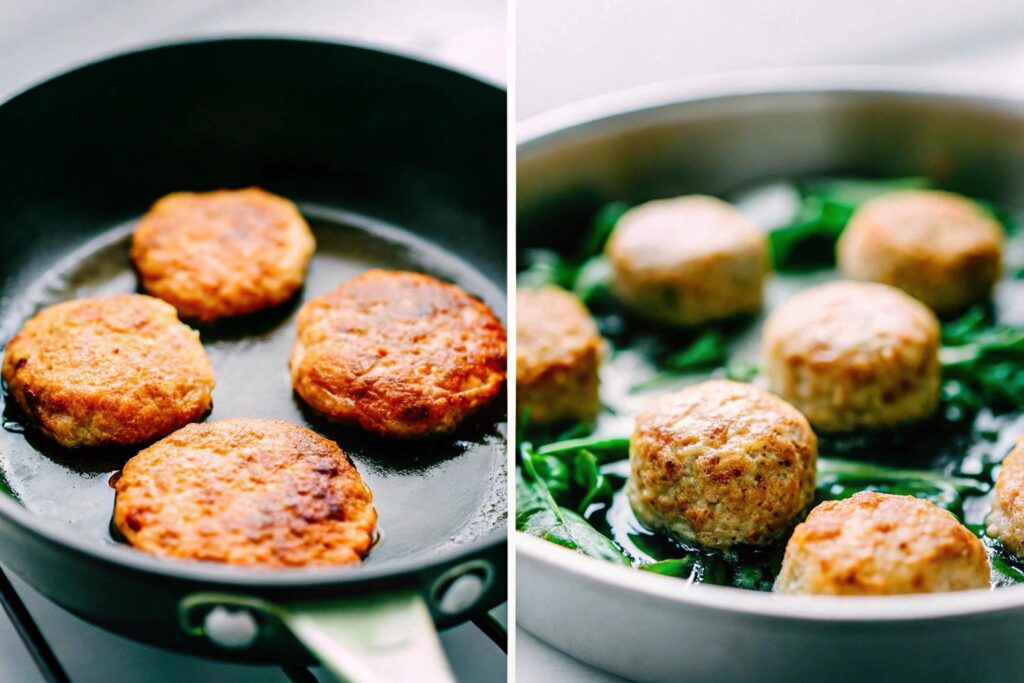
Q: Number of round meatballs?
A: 7